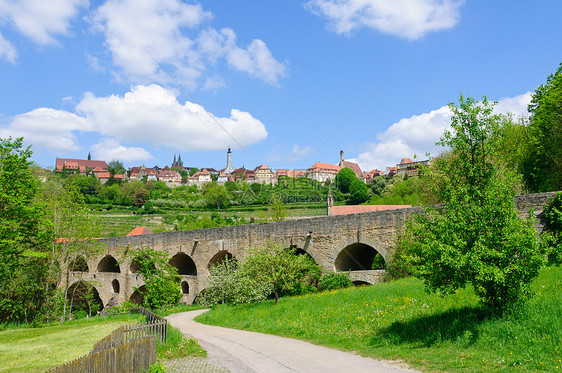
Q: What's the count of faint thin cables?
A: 2